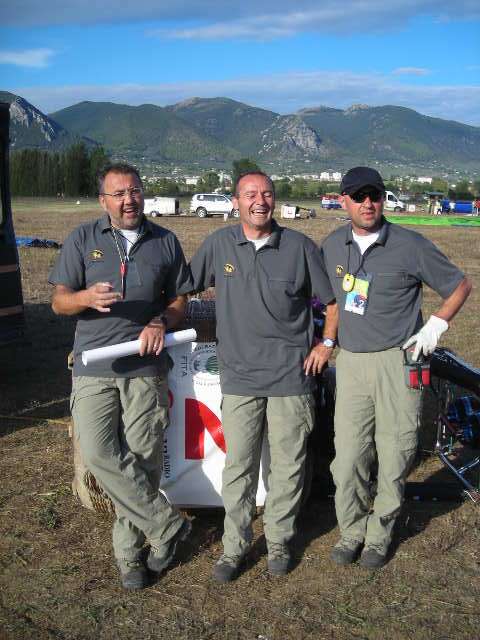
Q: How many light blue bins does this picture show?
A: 0